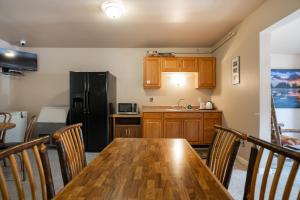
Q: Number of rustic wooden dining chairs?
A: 4